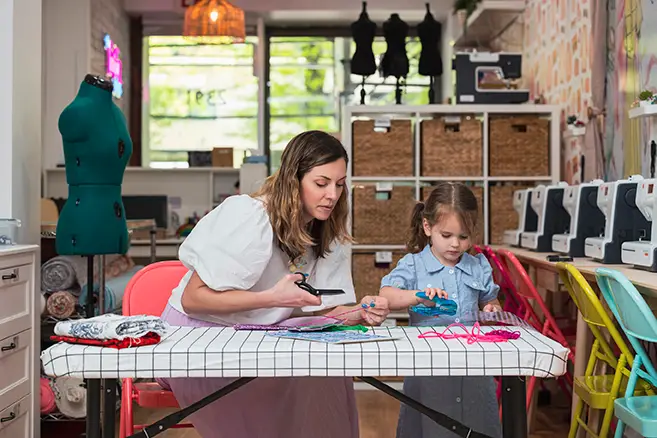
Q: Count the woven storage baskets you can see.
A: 7